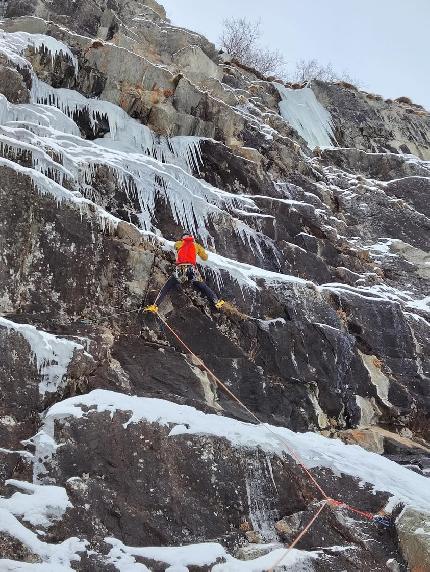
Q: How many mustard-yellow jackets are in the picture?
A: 1